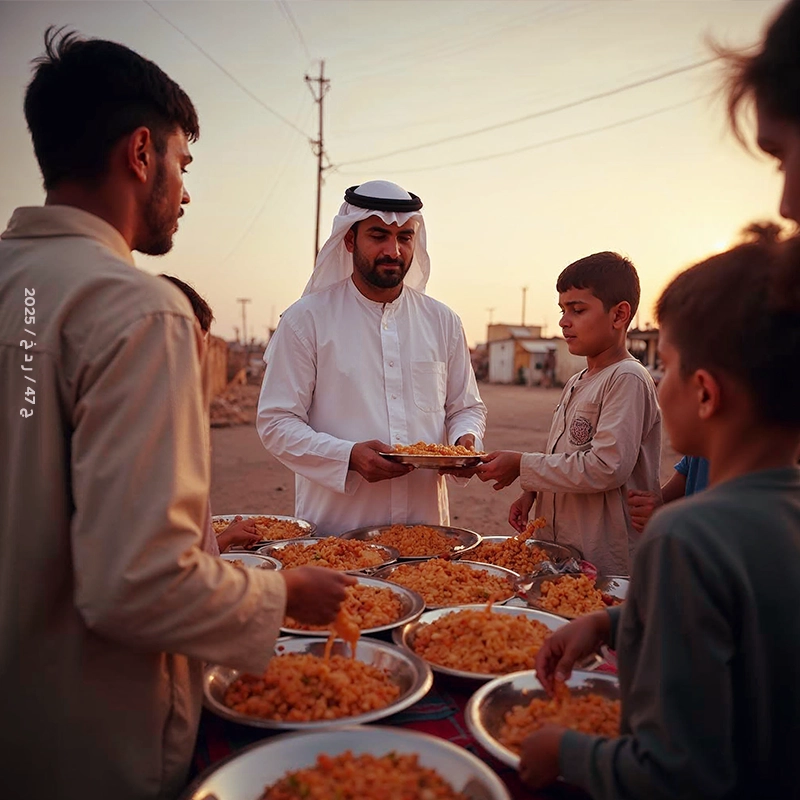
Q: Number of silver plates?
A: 13